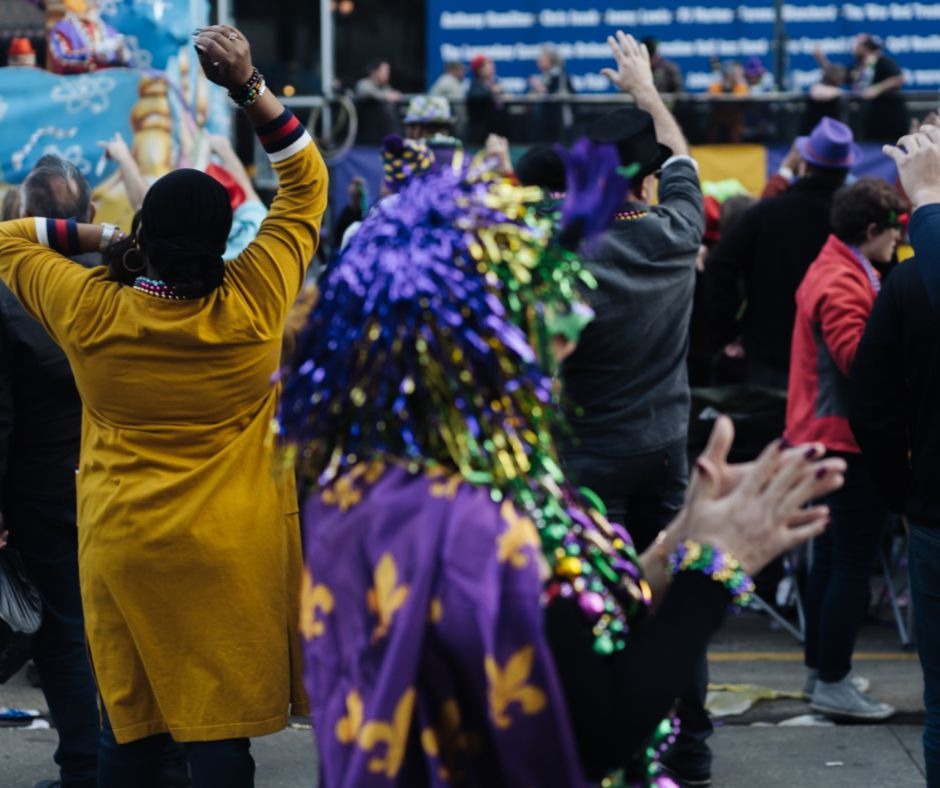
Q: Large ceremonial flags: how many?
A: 0